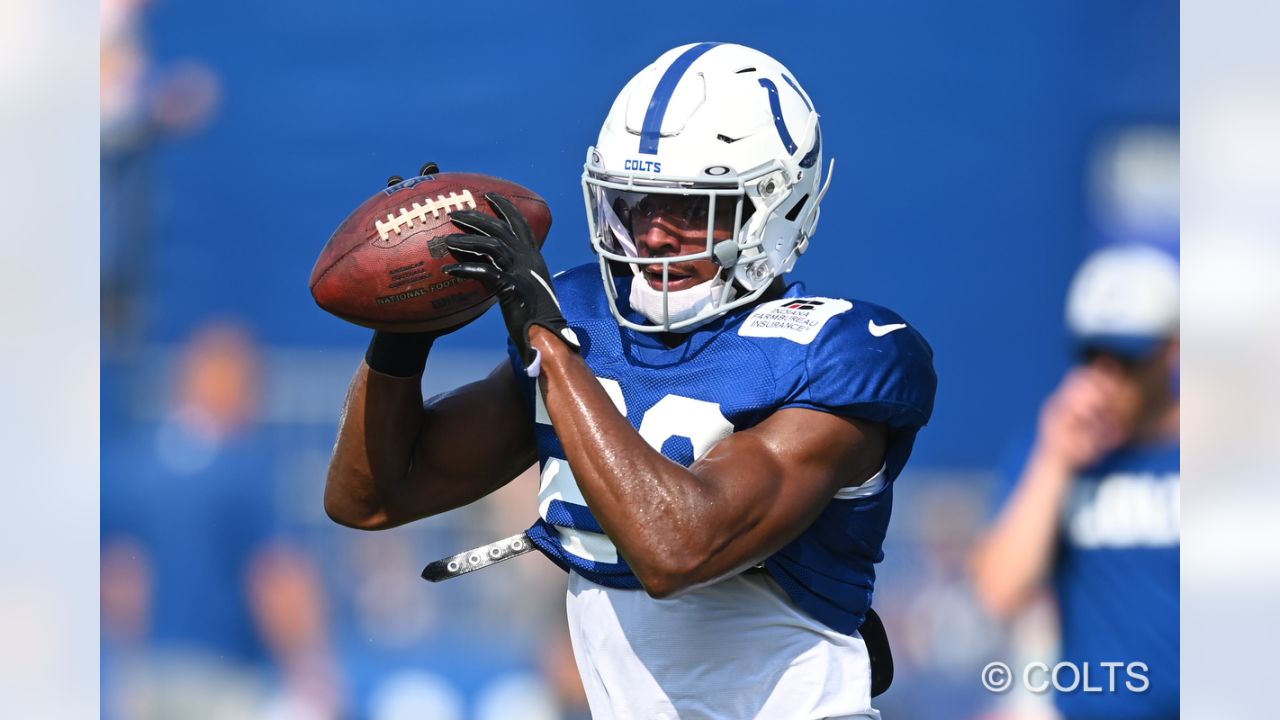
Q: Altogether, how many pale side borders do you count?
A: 2